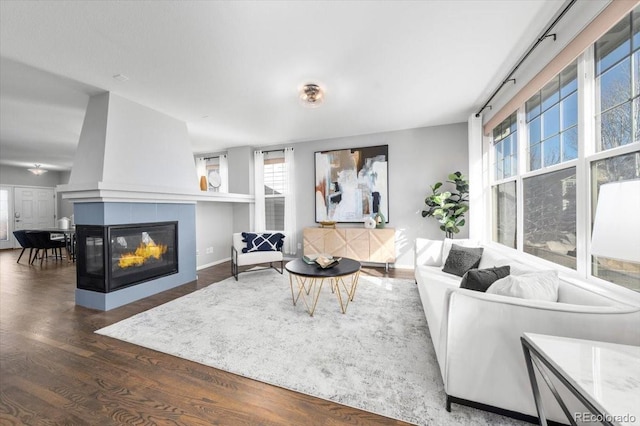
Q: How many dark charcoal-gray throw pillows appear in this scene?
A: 2